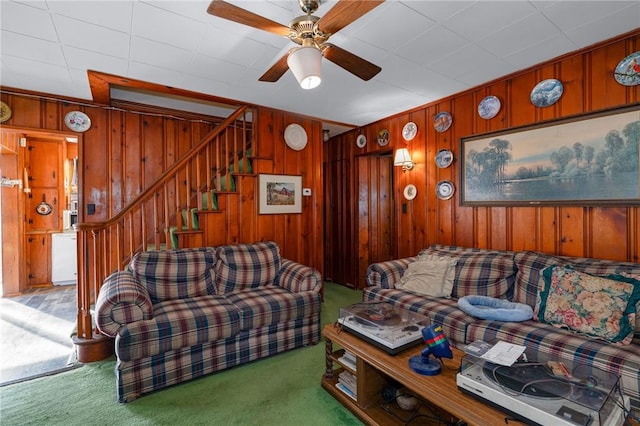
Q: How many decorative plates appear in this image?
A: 13